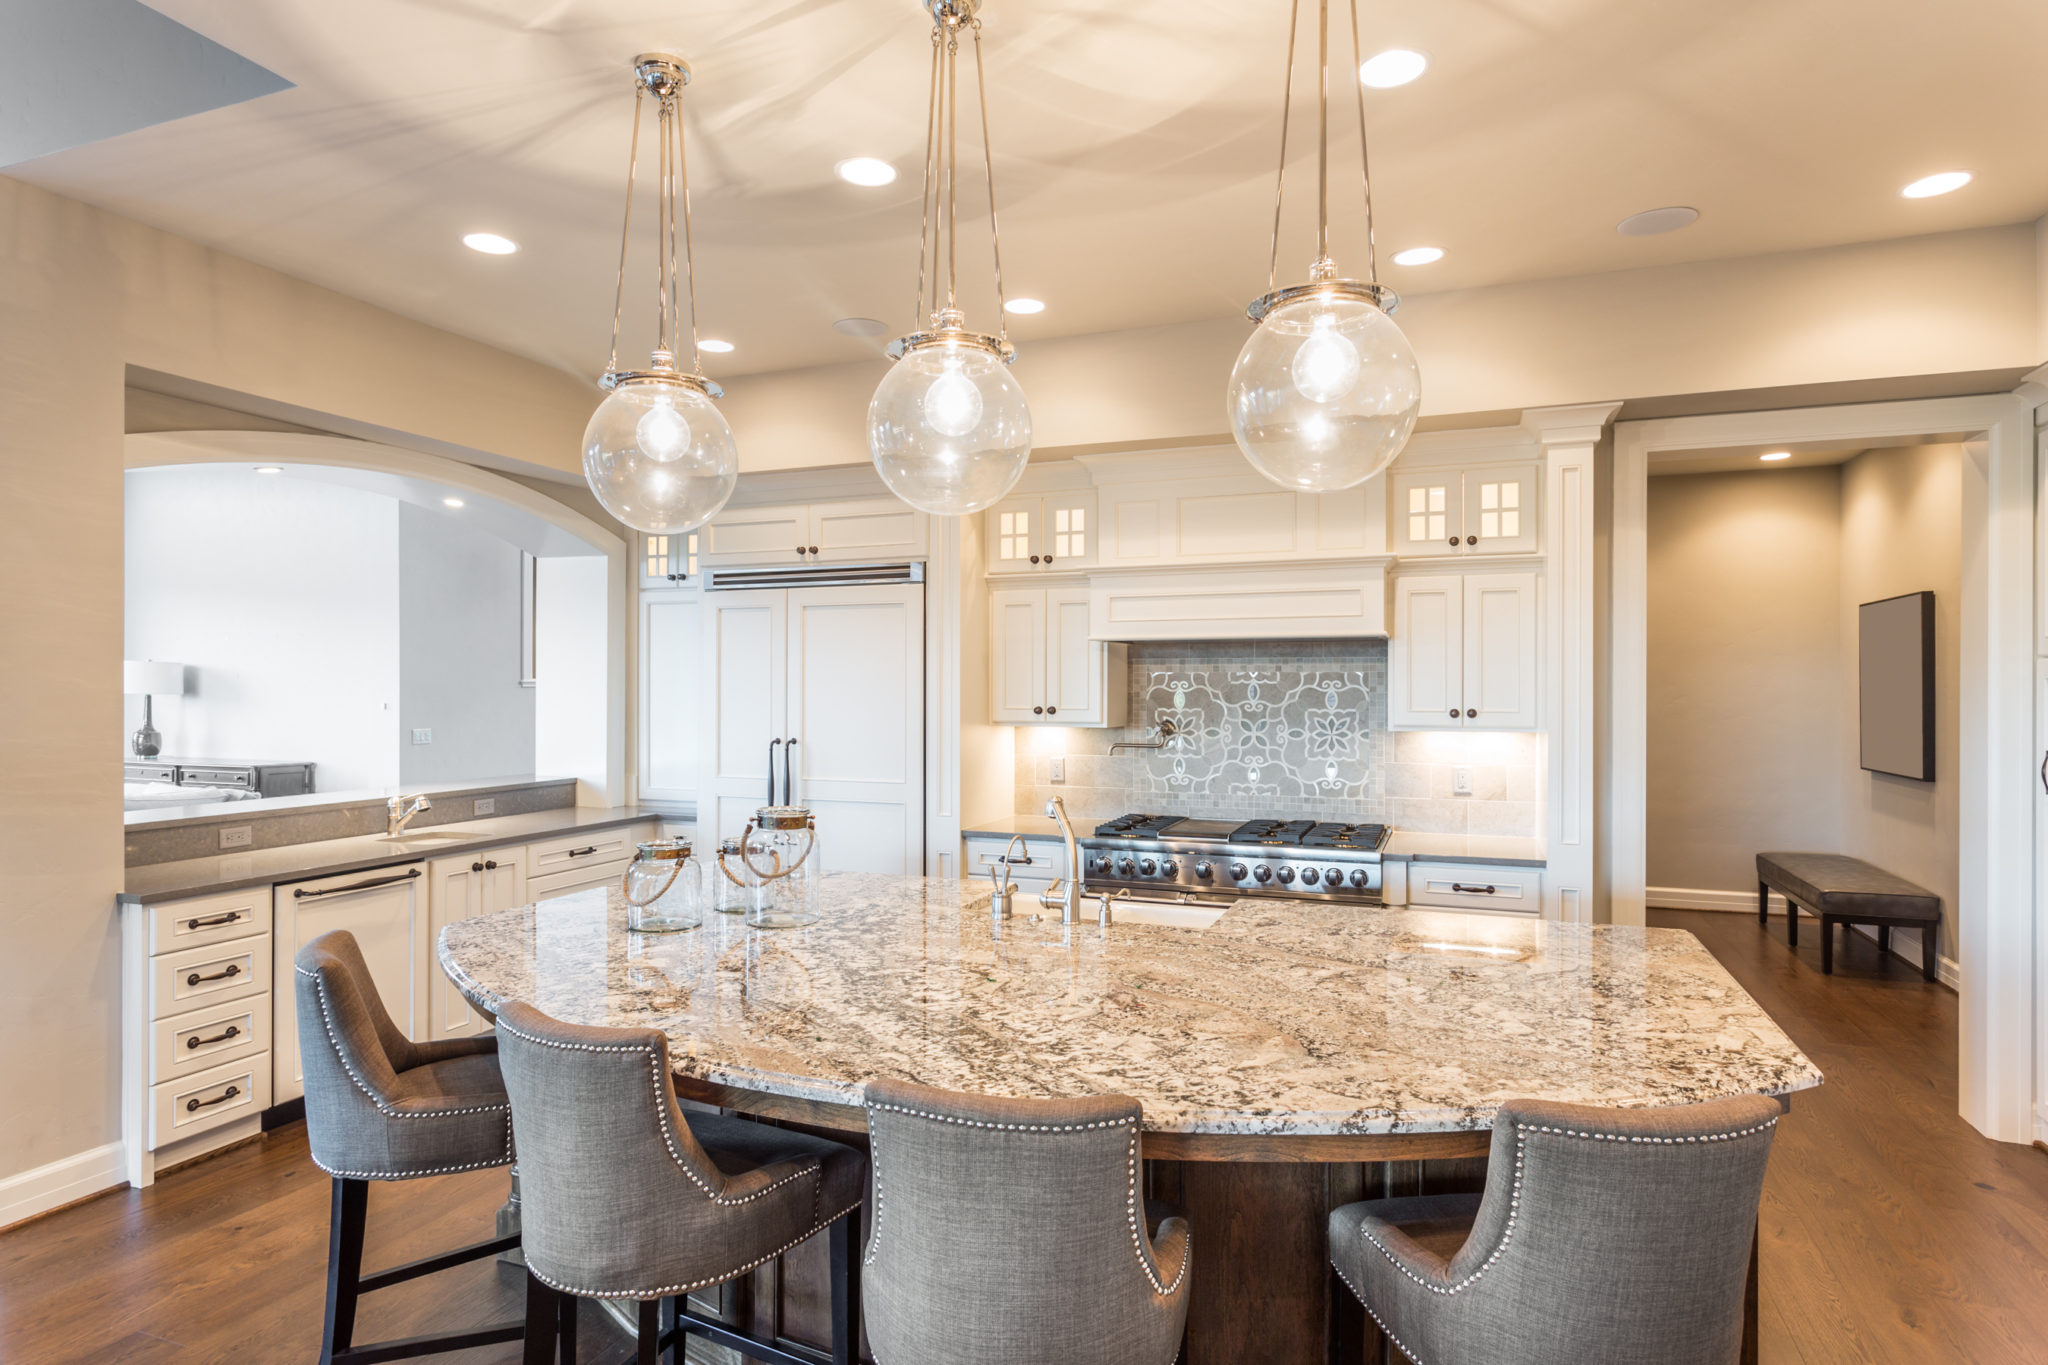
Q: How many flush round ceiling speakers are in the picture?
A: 2